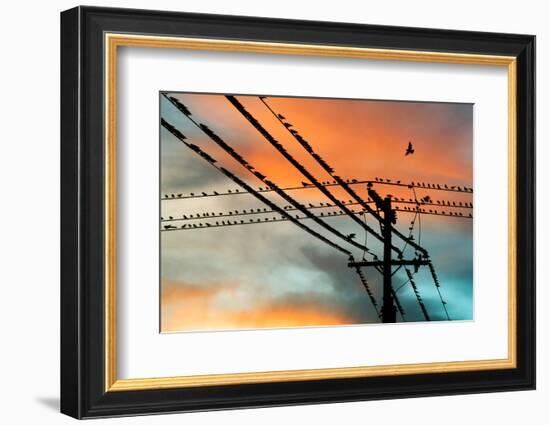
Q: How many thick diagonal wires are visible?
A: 4